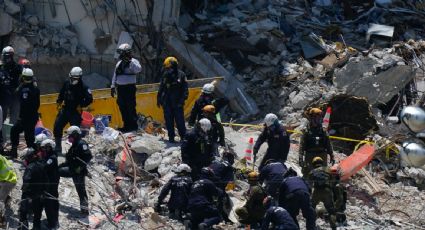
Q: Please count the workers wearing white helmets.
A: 11